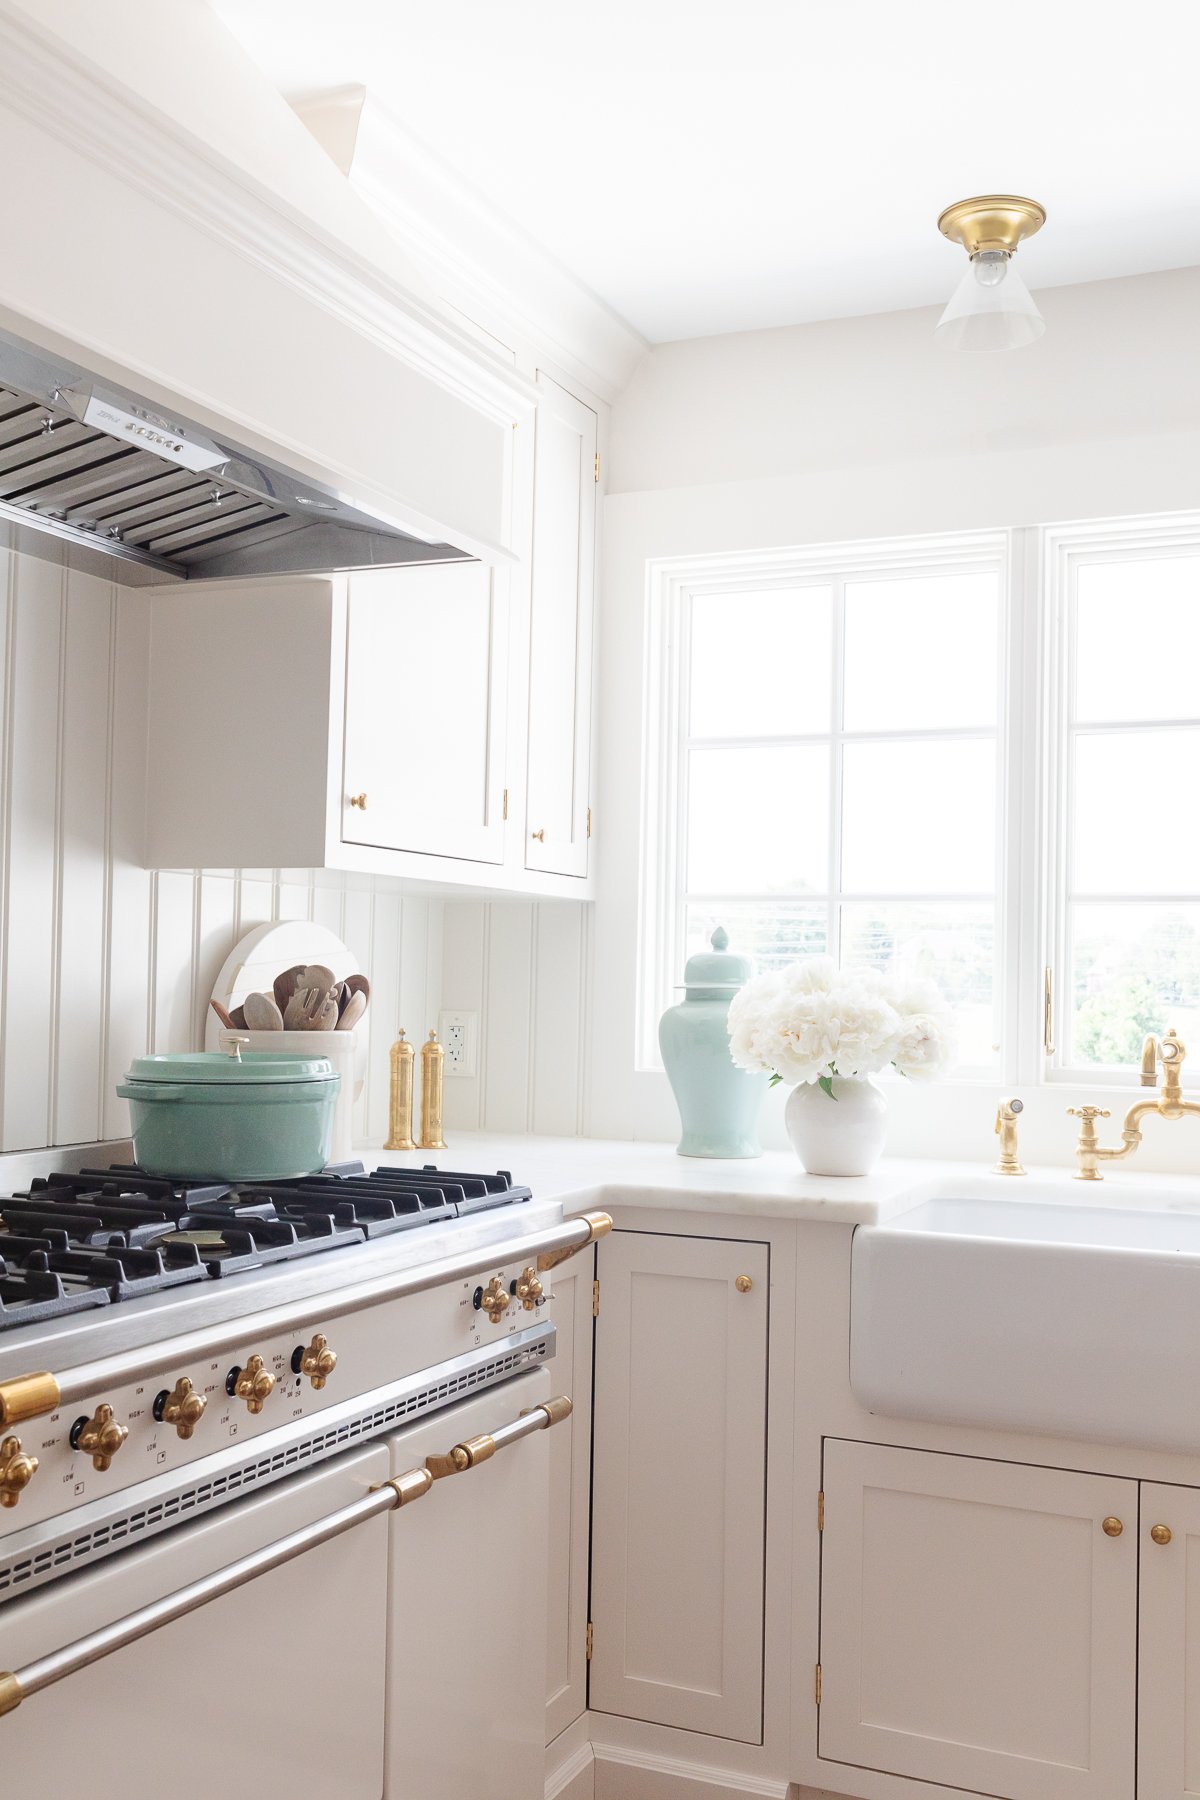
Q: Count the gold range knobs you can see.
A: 7